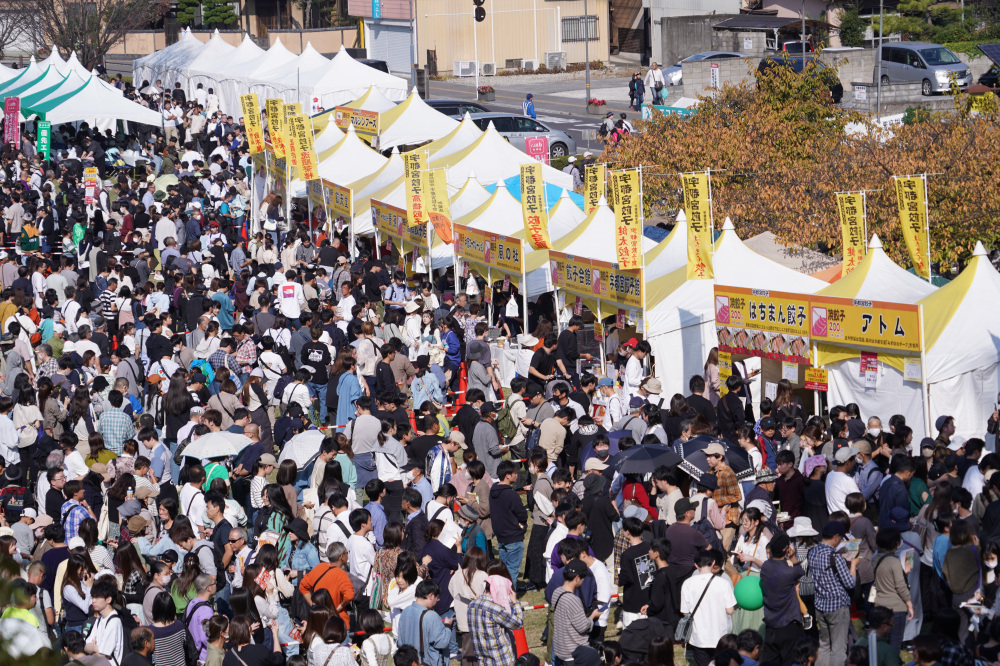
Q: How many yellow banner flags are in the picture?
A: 12